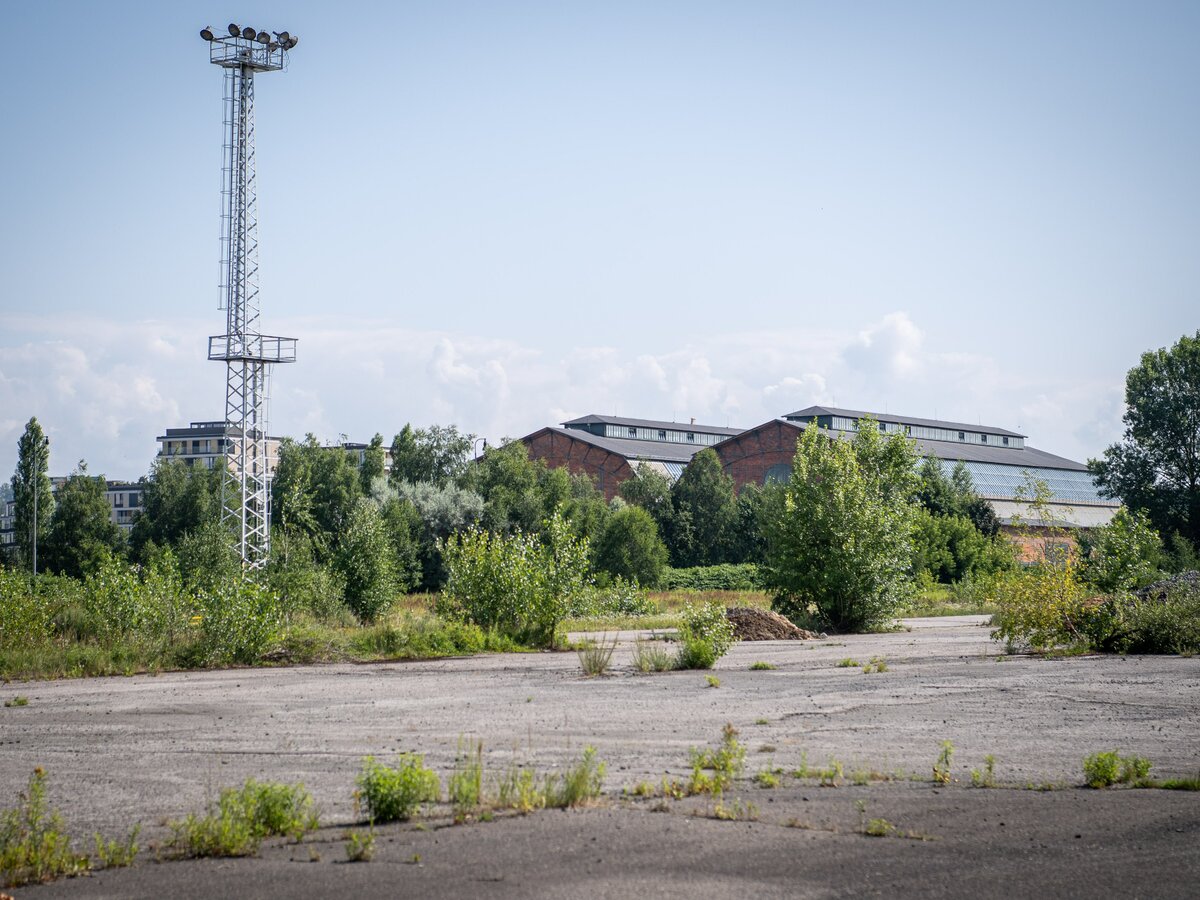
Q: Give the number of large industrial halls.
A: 2